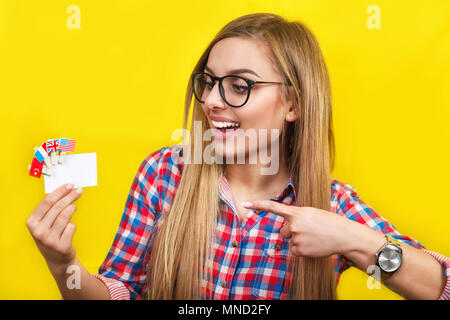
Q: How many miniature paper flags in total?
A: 4